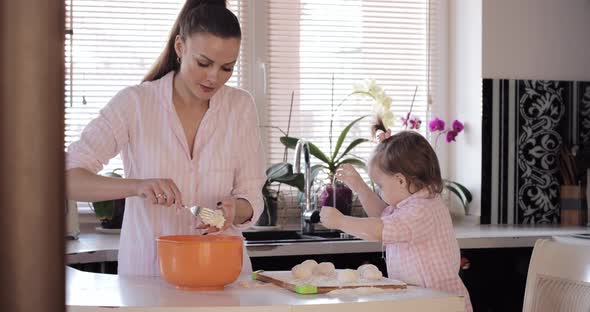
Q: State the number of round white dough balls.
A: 5